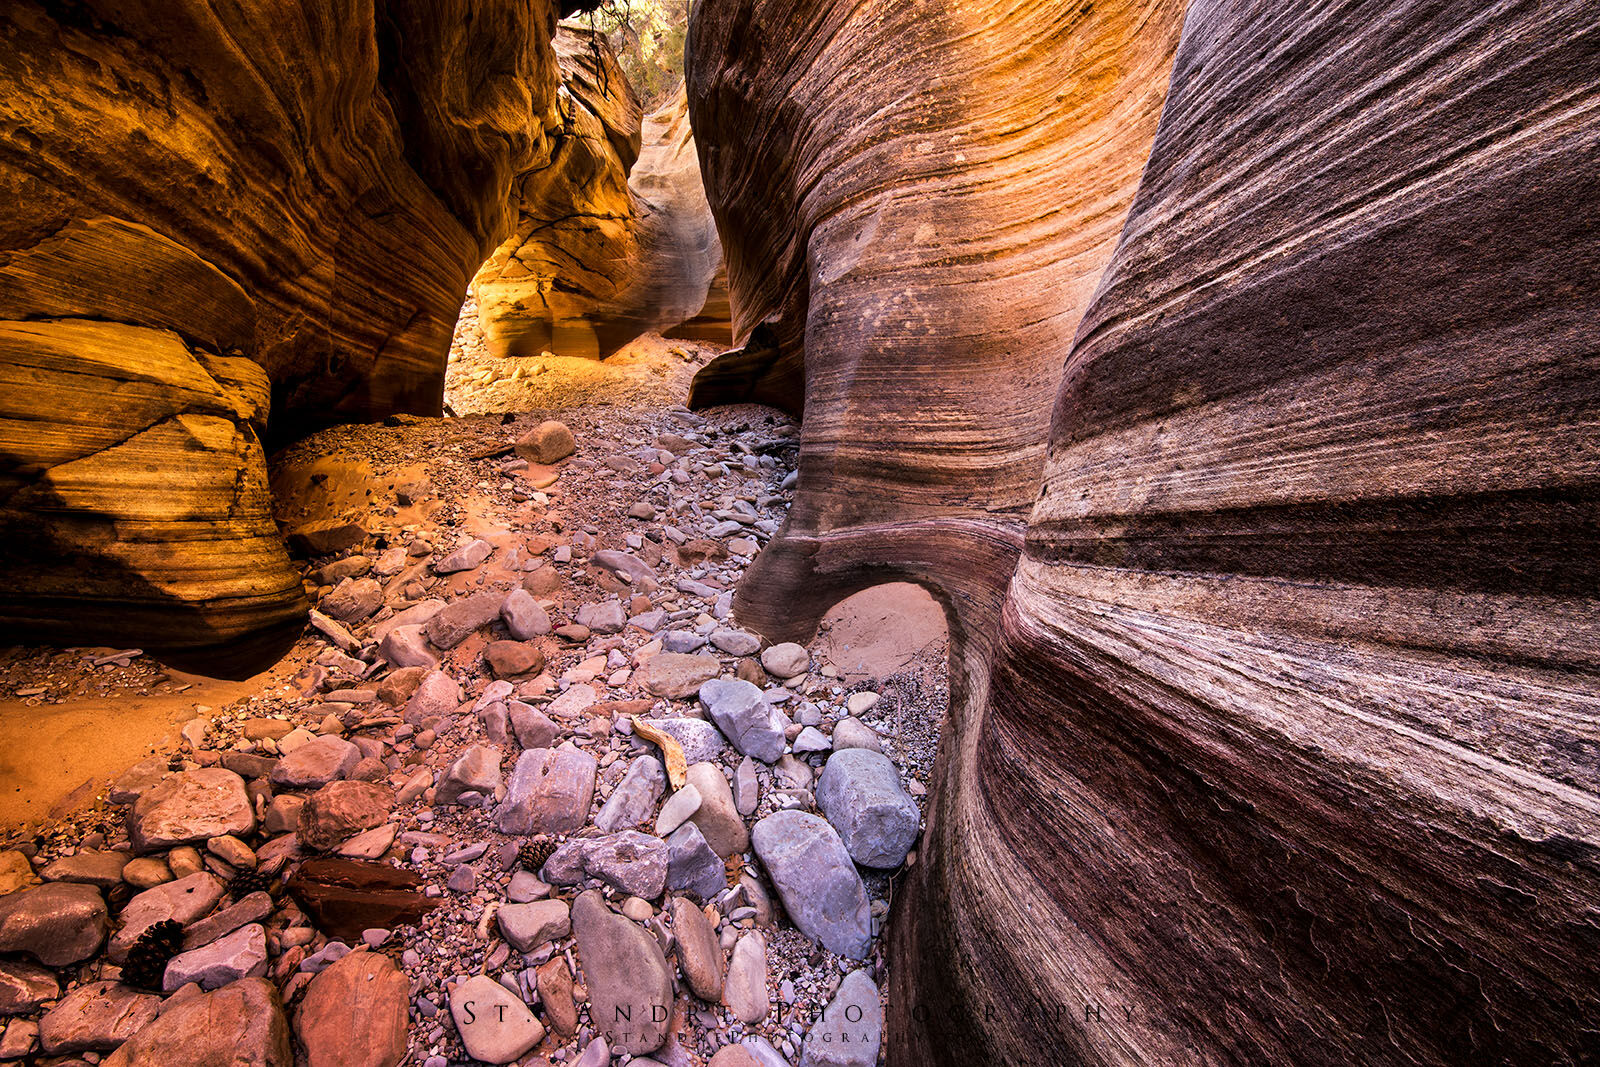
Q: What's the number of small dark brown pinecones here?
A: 3